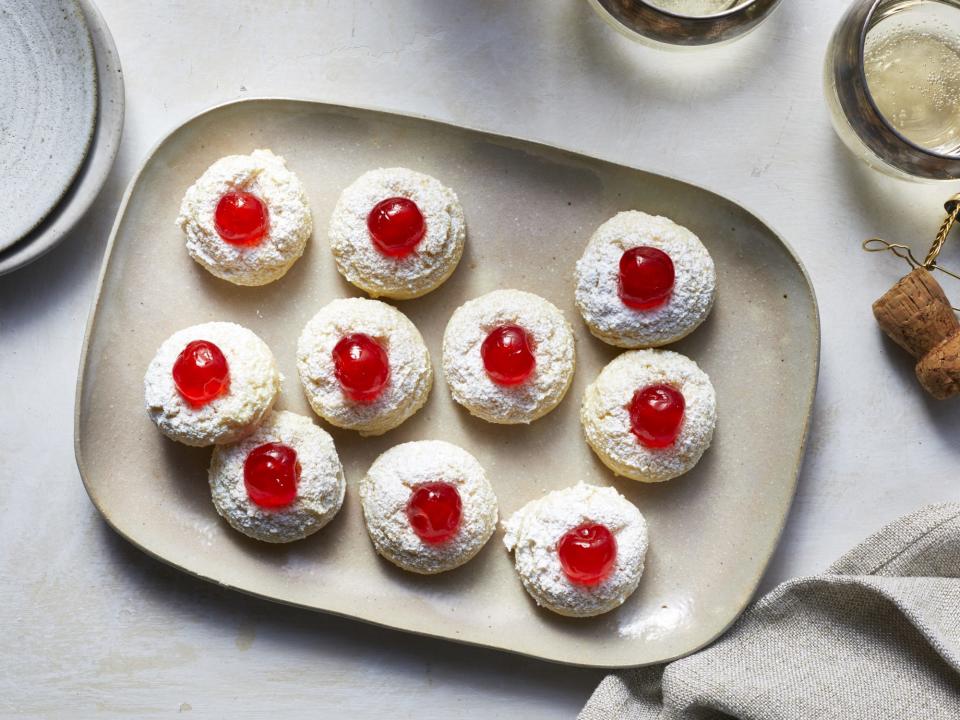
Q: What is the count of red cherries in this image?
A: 10